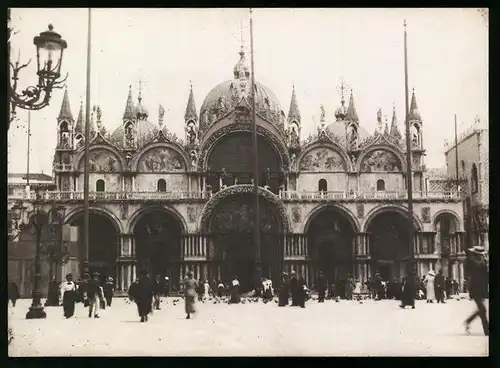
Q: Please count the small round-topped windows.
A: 4